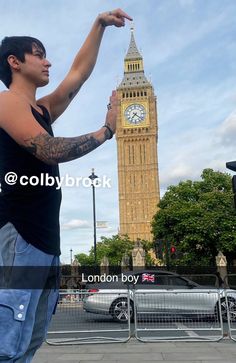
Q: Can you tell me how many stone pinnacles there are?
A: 5